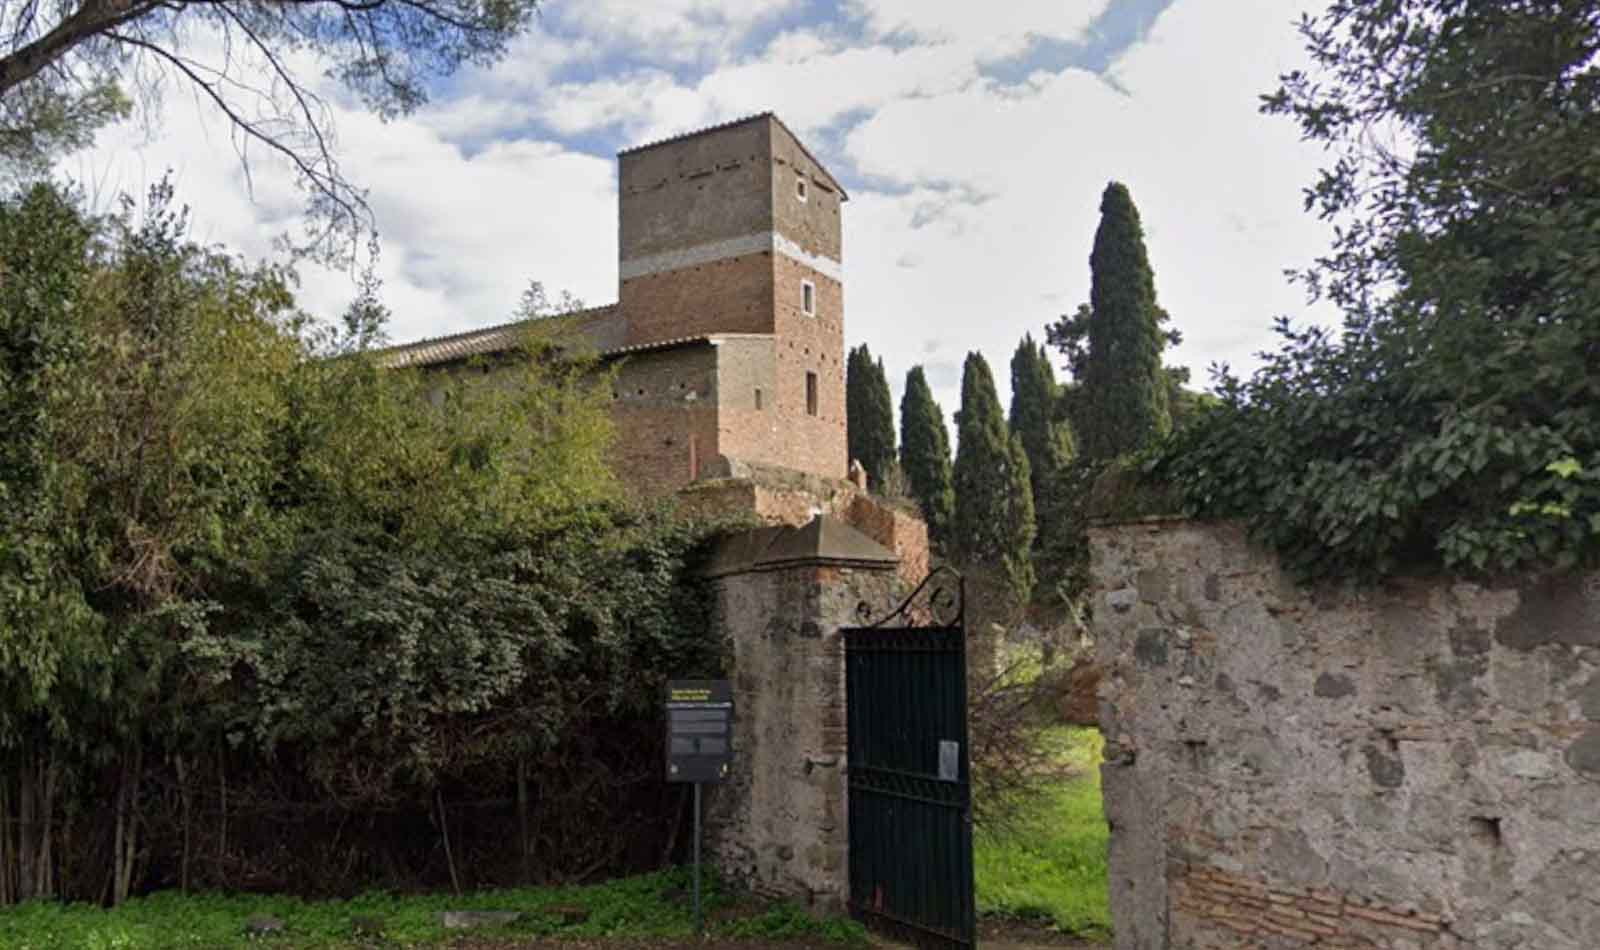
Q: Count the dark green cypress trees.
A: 5